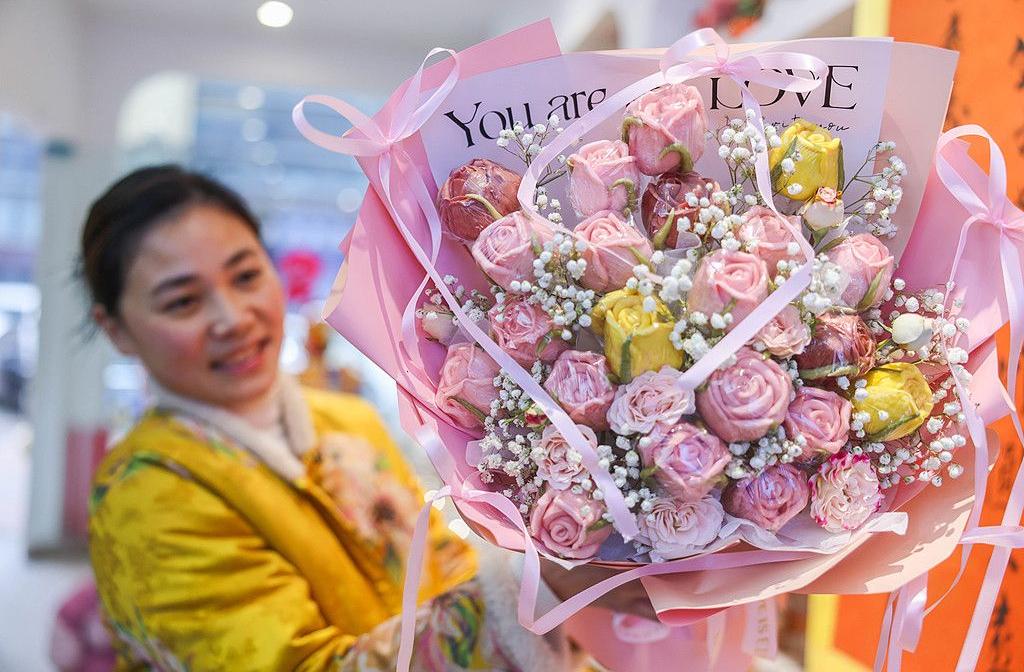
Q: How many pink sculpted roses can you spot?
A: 15